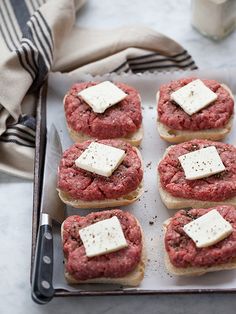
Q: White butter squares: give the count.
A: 6